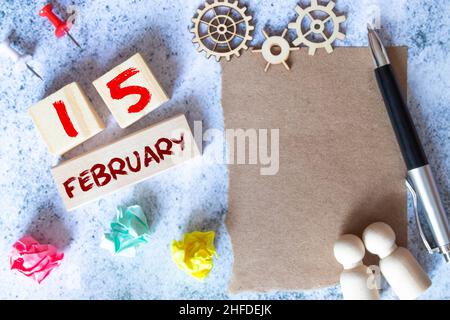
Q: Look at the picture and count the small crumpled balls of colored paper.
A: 3